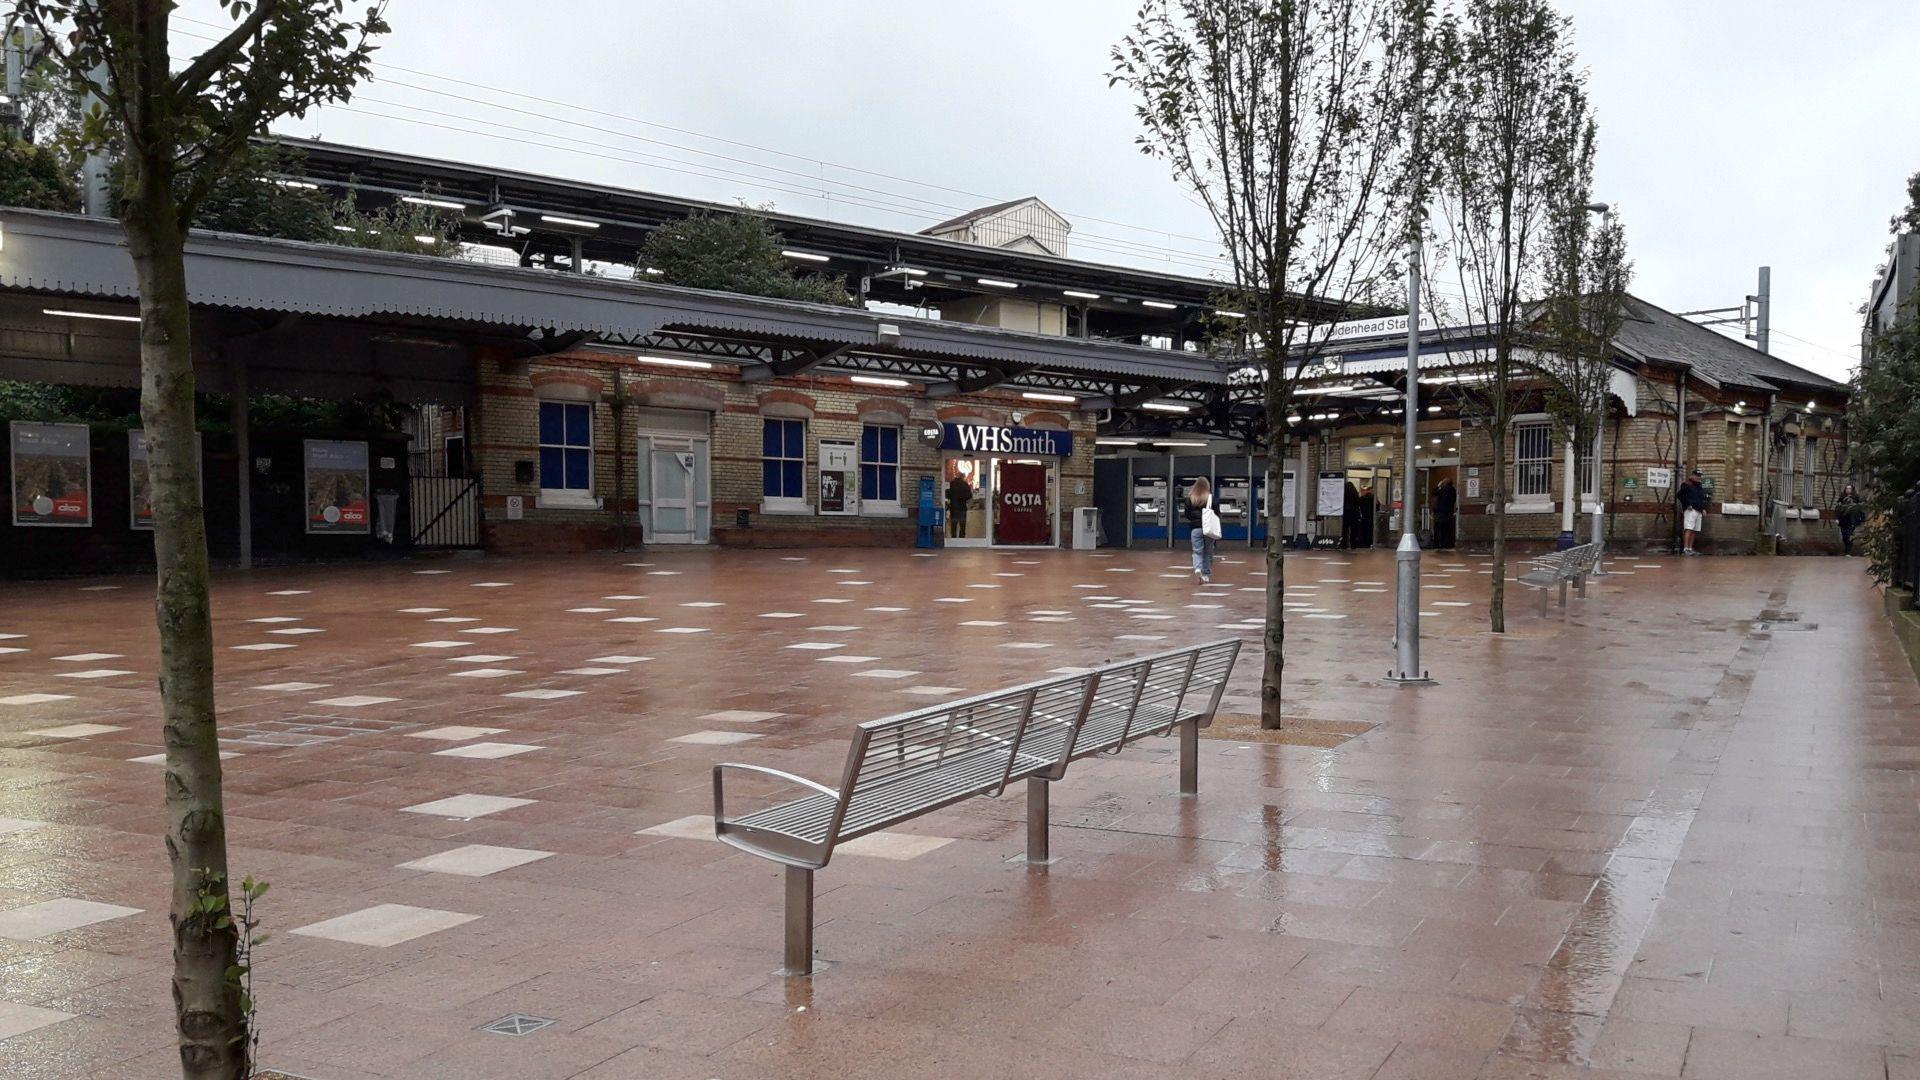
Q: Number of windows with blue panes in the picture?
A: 3